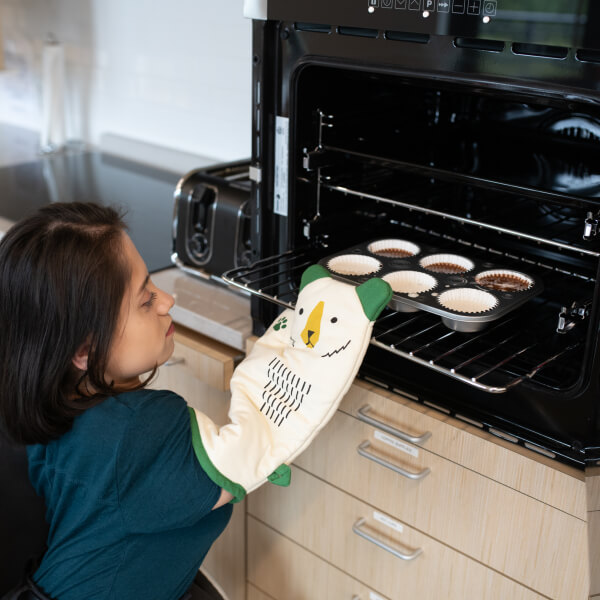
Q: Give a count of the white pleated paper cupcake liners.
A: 6